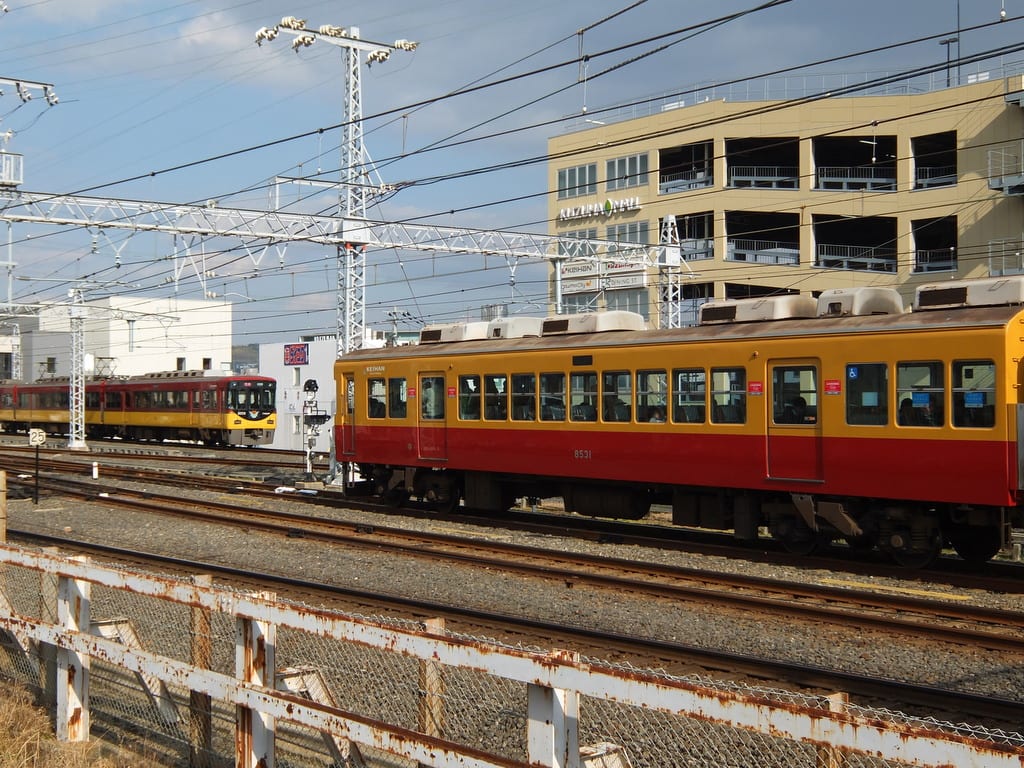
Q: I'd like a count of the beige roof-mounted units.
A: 6